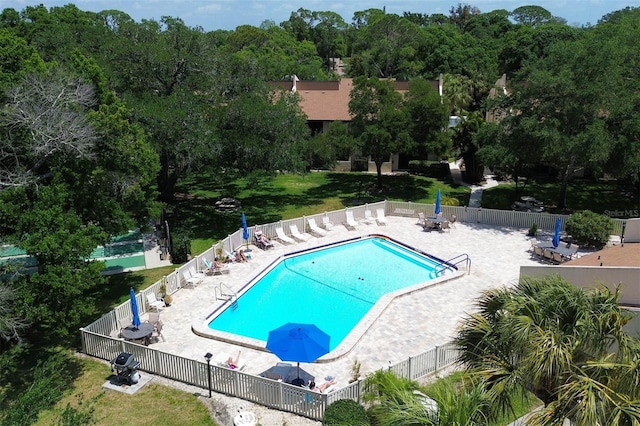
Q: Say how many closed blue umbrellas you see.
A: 4